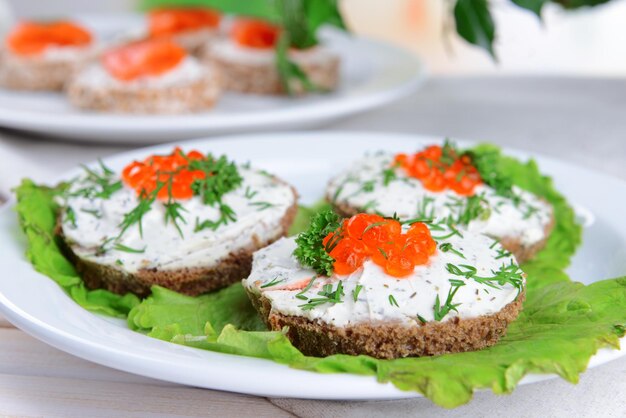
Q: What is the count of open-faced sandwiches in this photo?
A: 7